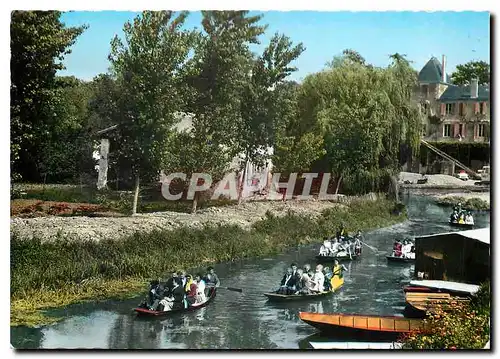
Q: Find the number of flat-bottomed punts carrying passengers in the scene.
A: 5